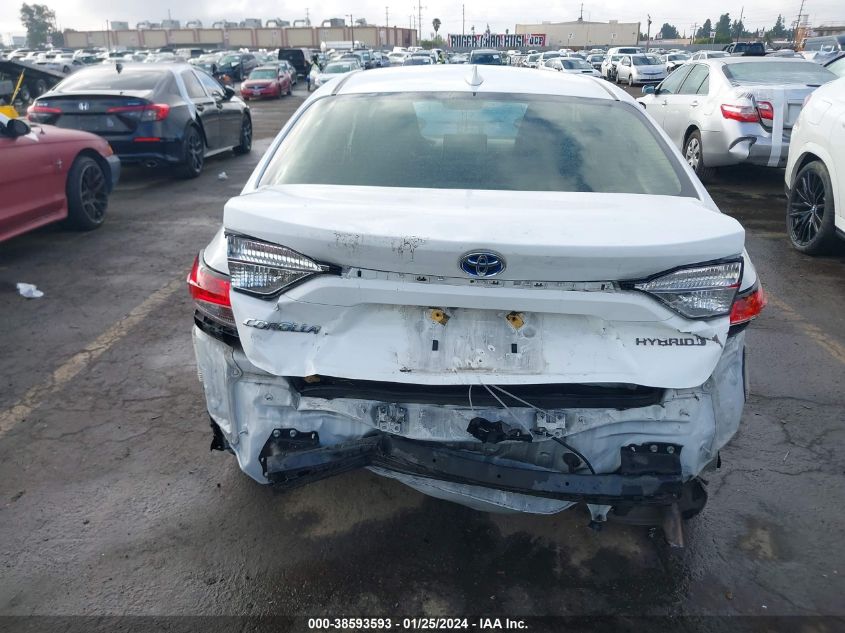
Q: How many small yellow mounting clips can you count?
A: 2